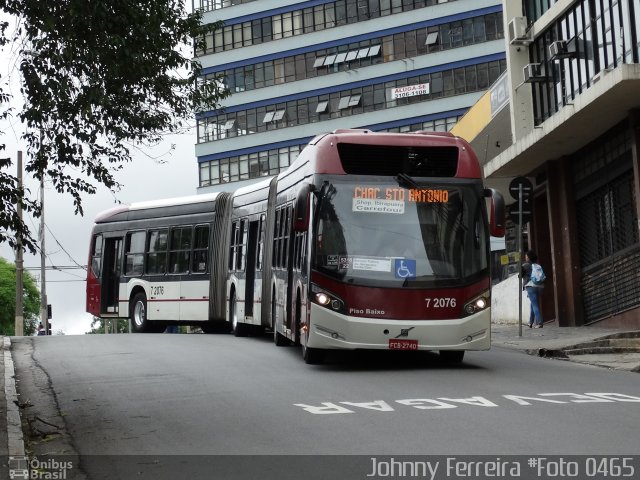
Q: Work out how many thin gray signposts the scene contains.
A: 1